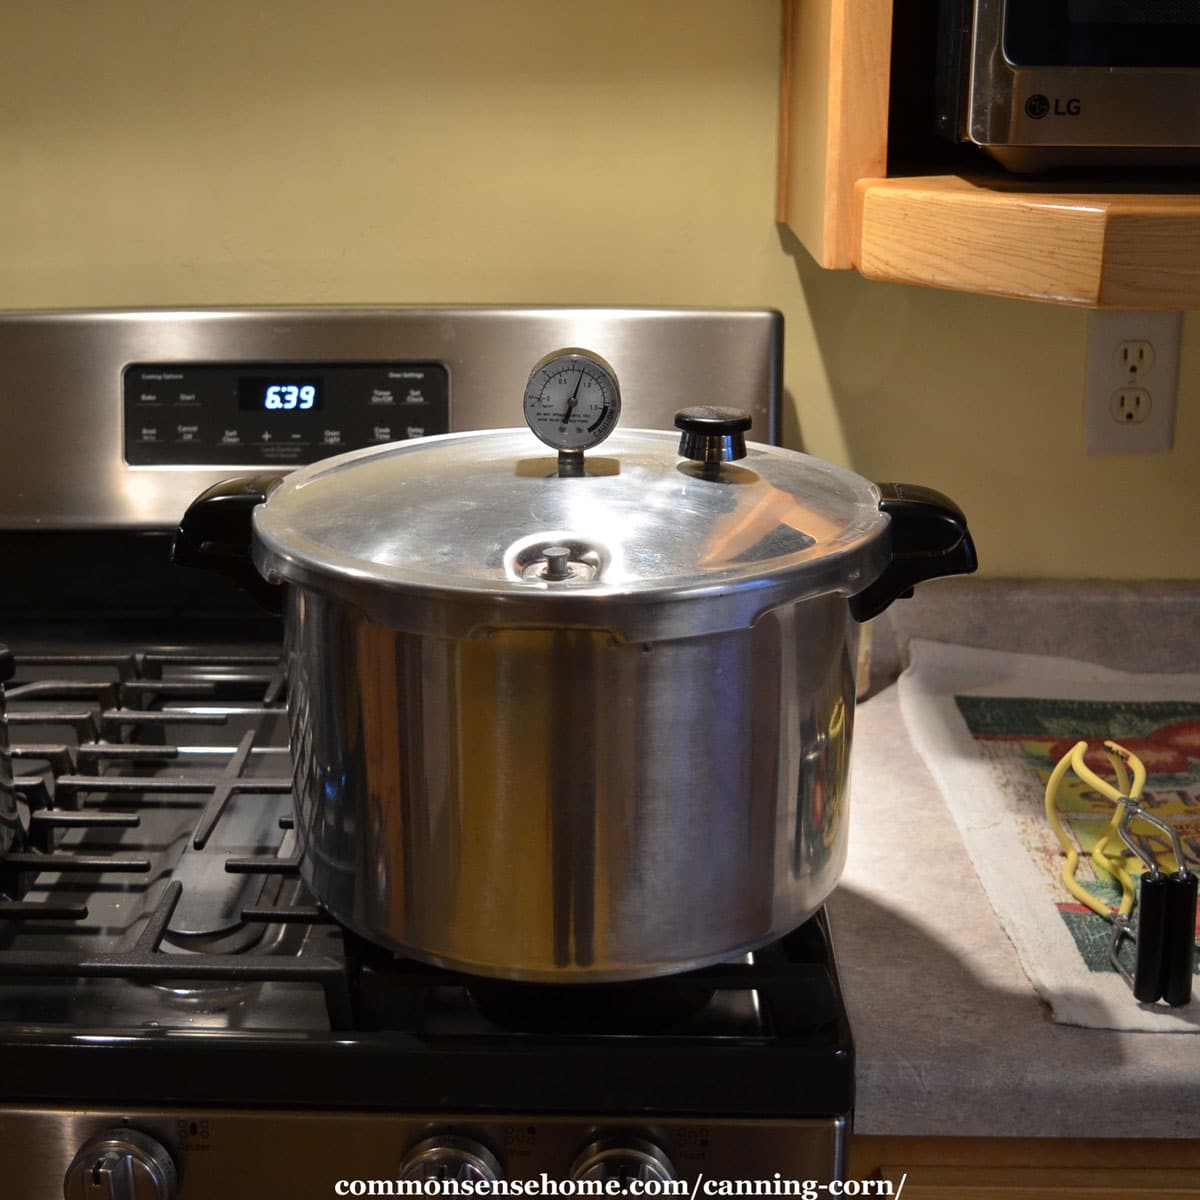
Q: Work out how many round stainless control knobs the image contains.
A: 3